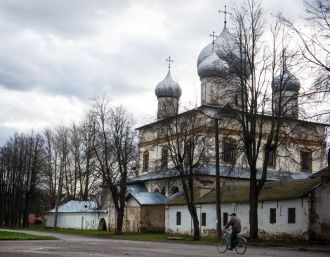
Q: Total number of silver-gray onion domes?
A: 4